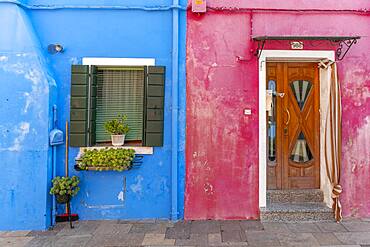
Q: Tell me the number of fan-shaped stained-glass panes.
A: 2